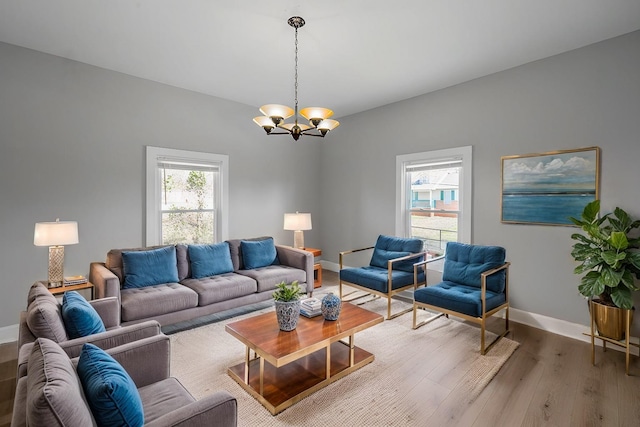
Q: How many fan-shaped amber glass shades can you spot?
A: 5